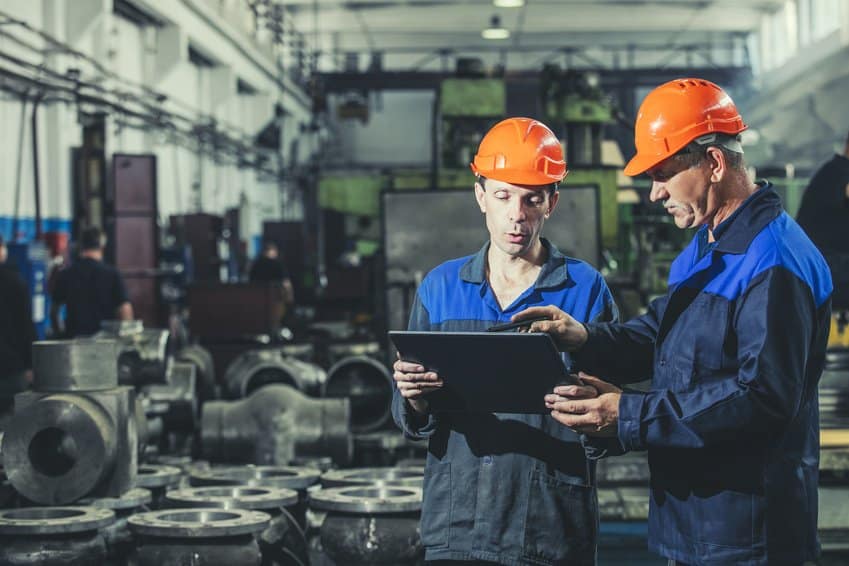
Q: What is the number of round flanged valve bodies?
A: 8